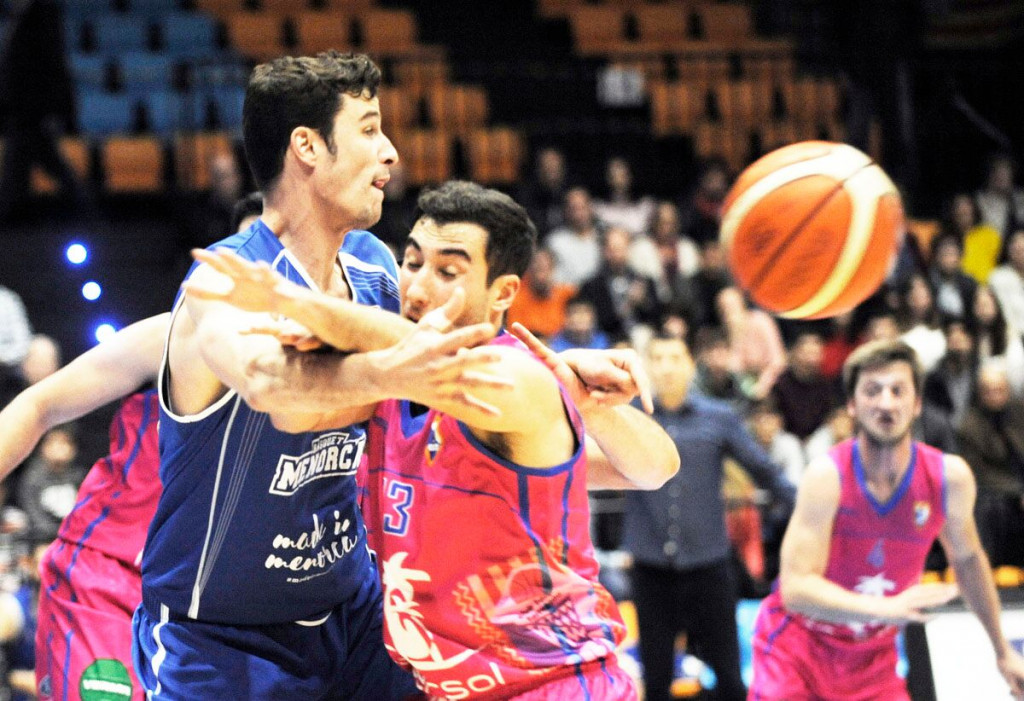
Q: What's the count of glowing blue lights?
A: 3